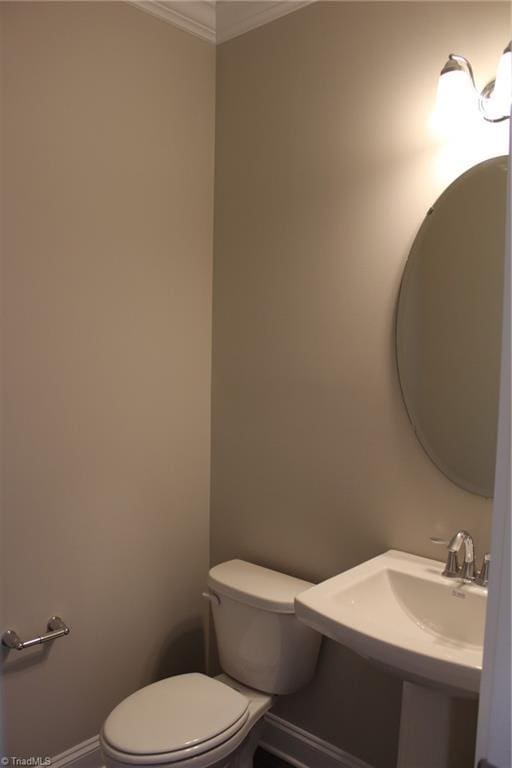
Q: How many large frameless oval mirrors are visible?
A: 1